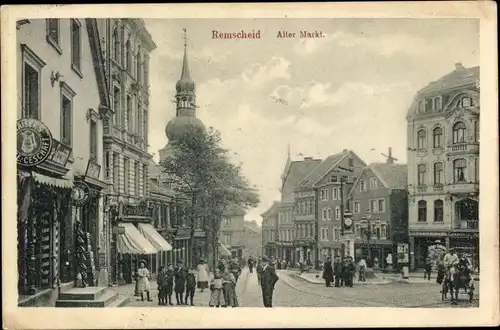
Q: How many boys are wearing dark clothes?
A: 4